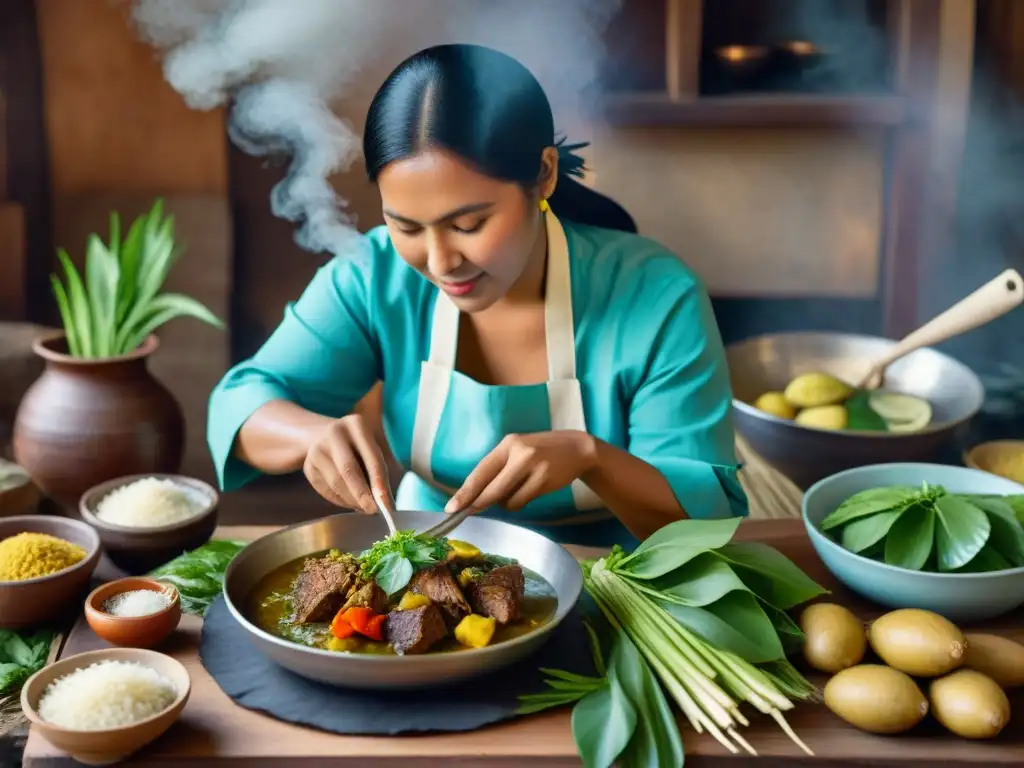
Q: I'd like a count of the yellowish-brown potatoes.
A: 5